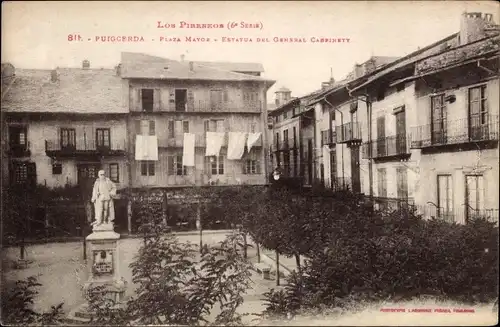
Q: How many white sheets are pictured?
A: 5